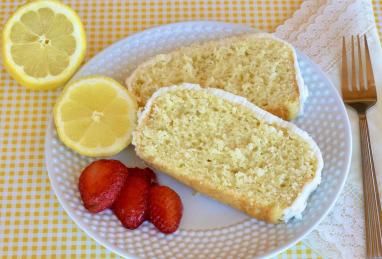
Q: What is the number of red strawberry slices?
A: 3